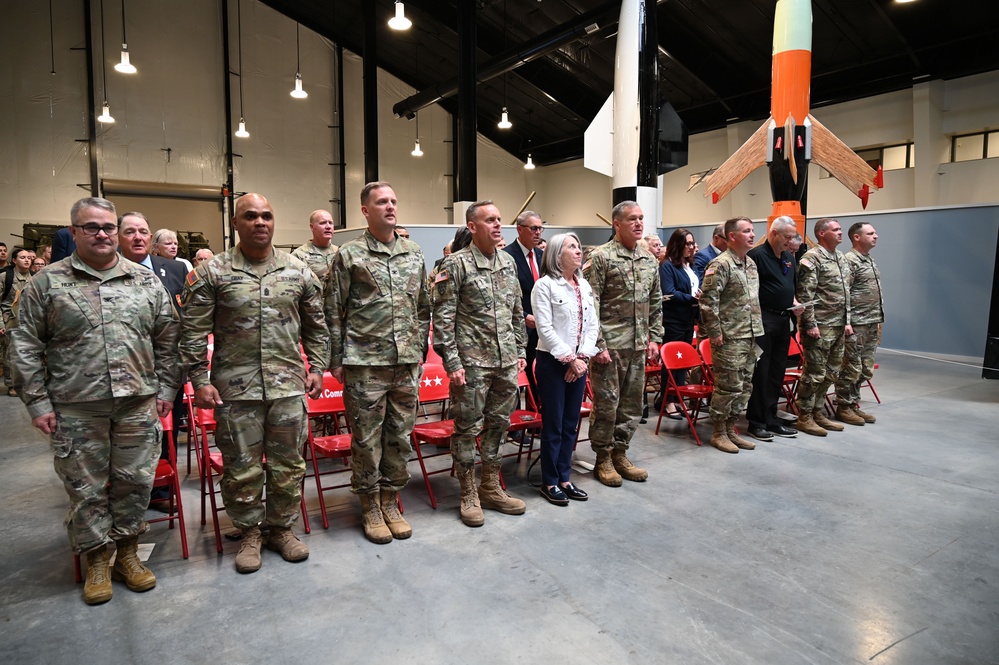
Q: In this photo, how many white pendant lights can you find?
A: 8